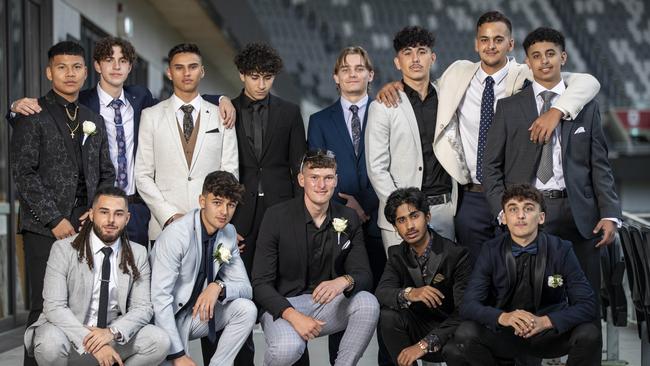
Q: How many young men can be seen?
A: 13